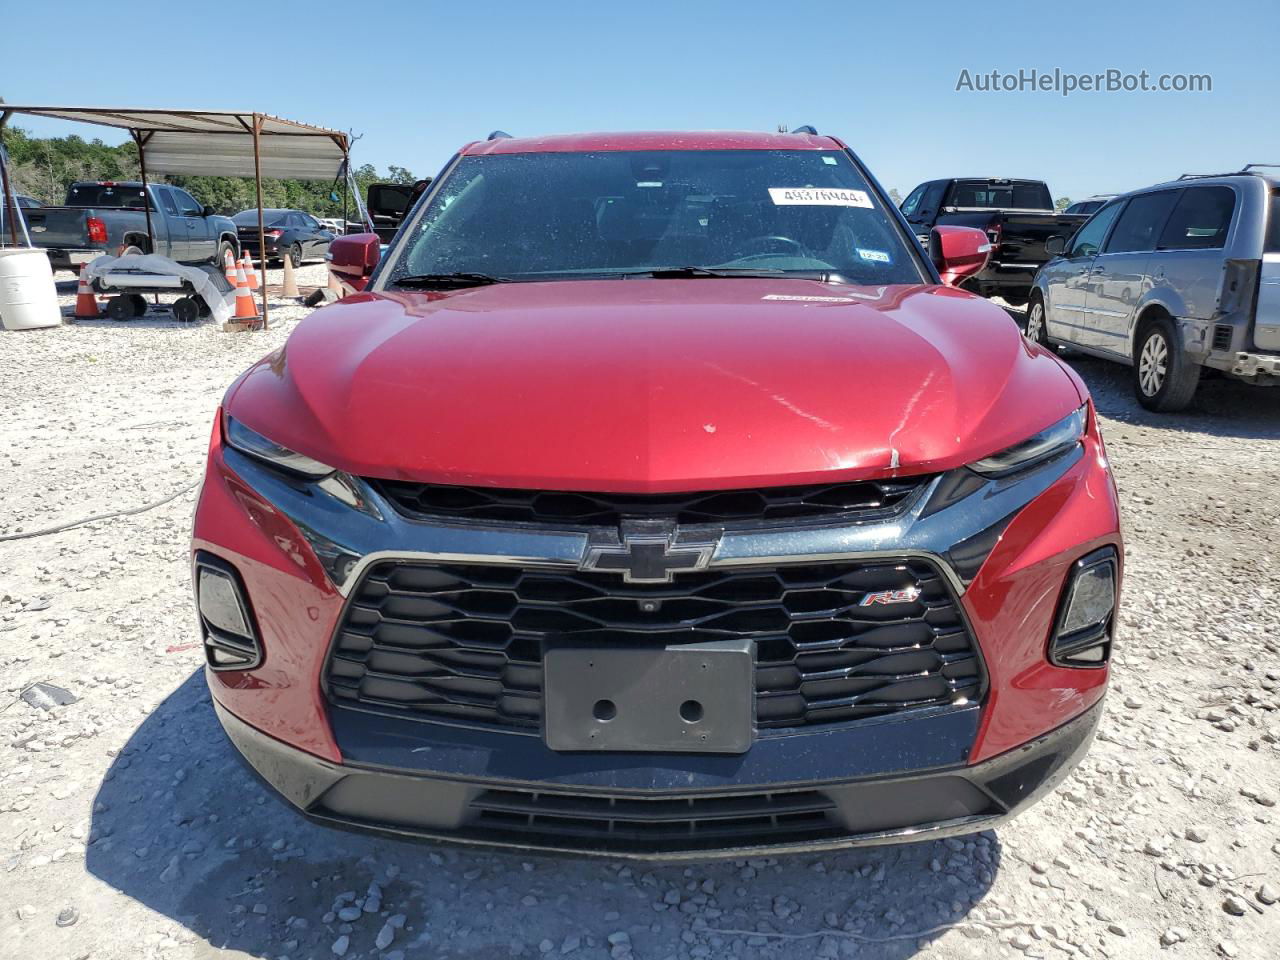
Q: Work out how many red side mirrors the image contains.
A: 2